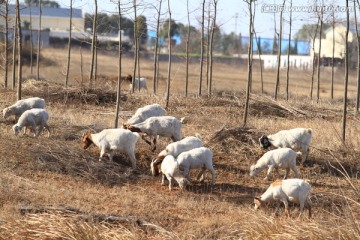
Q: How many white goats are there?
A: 12